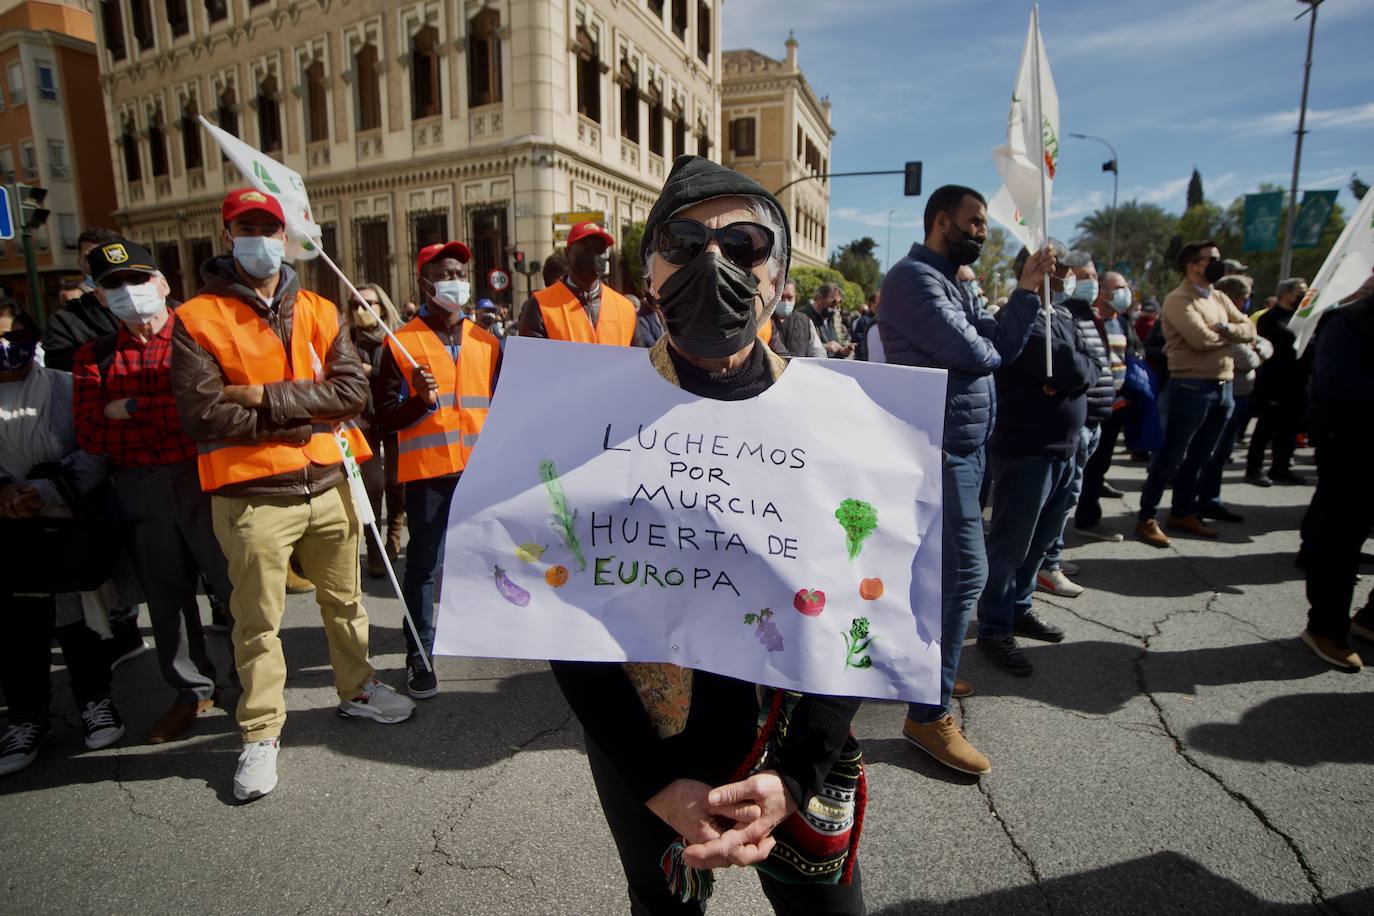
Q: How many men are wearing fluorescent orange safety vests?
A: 3